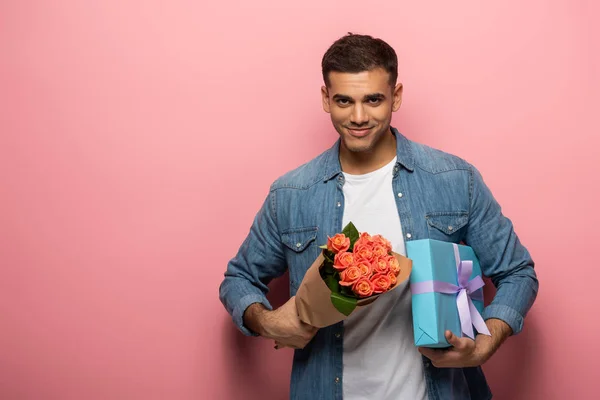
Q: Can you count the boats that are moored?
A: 0